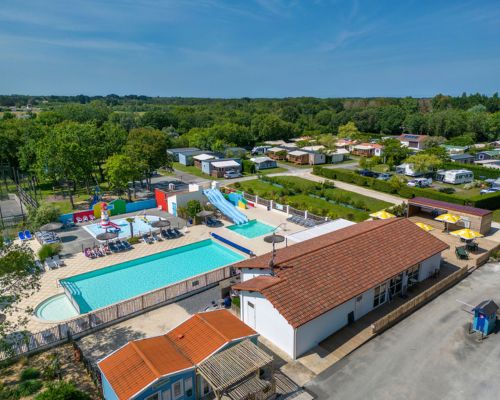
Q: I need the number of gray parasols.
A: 5